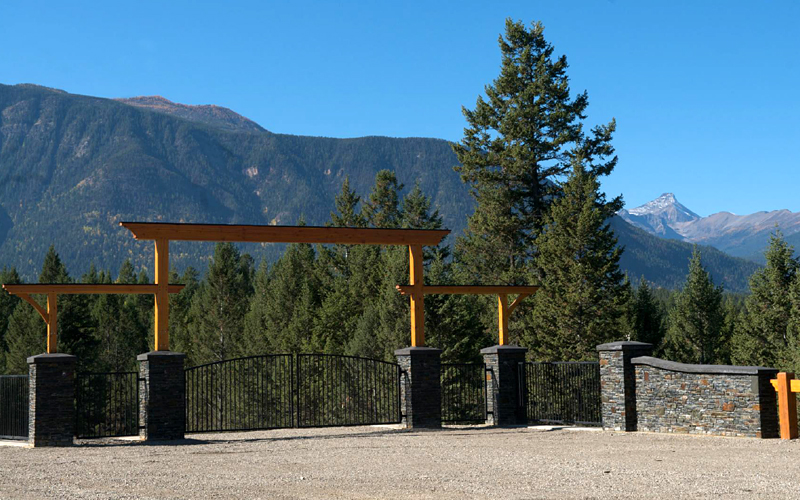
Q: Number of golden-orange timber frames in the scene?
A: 3